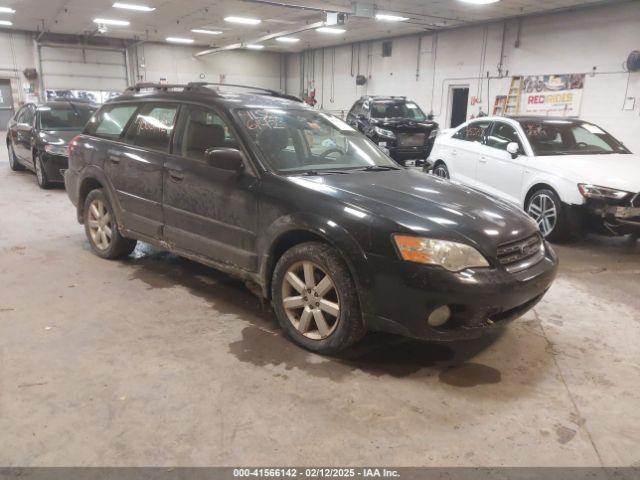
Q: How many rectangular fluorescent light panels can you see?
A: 12